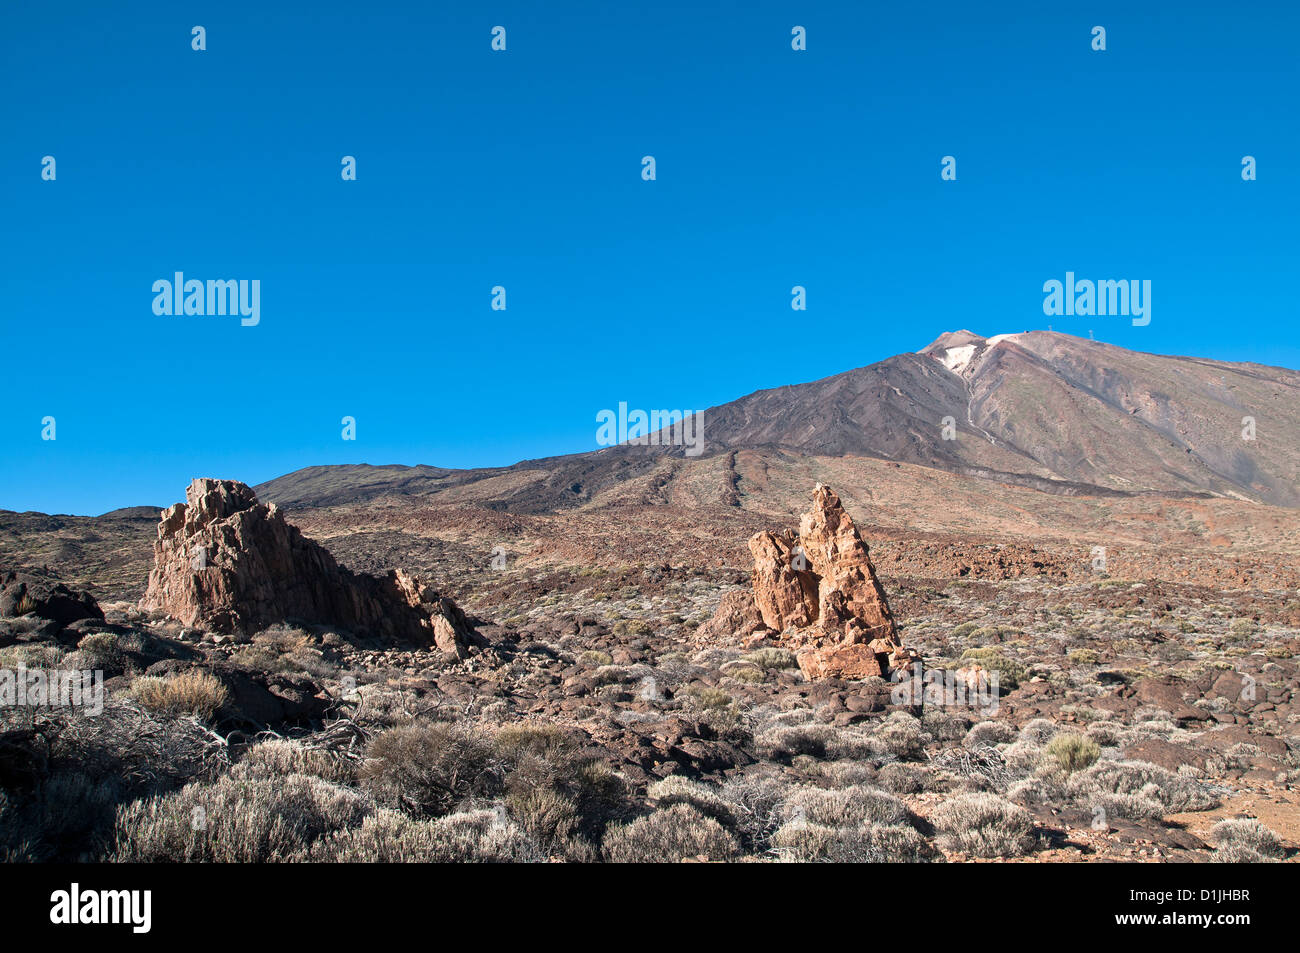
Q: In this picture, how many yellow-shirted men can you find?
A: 0